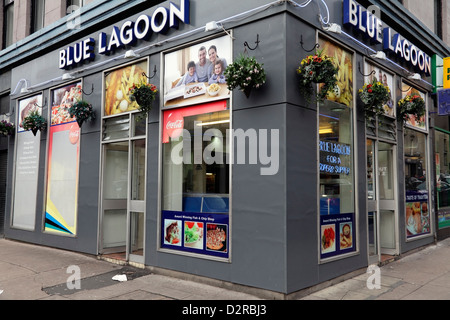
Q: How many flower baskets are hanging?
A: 8